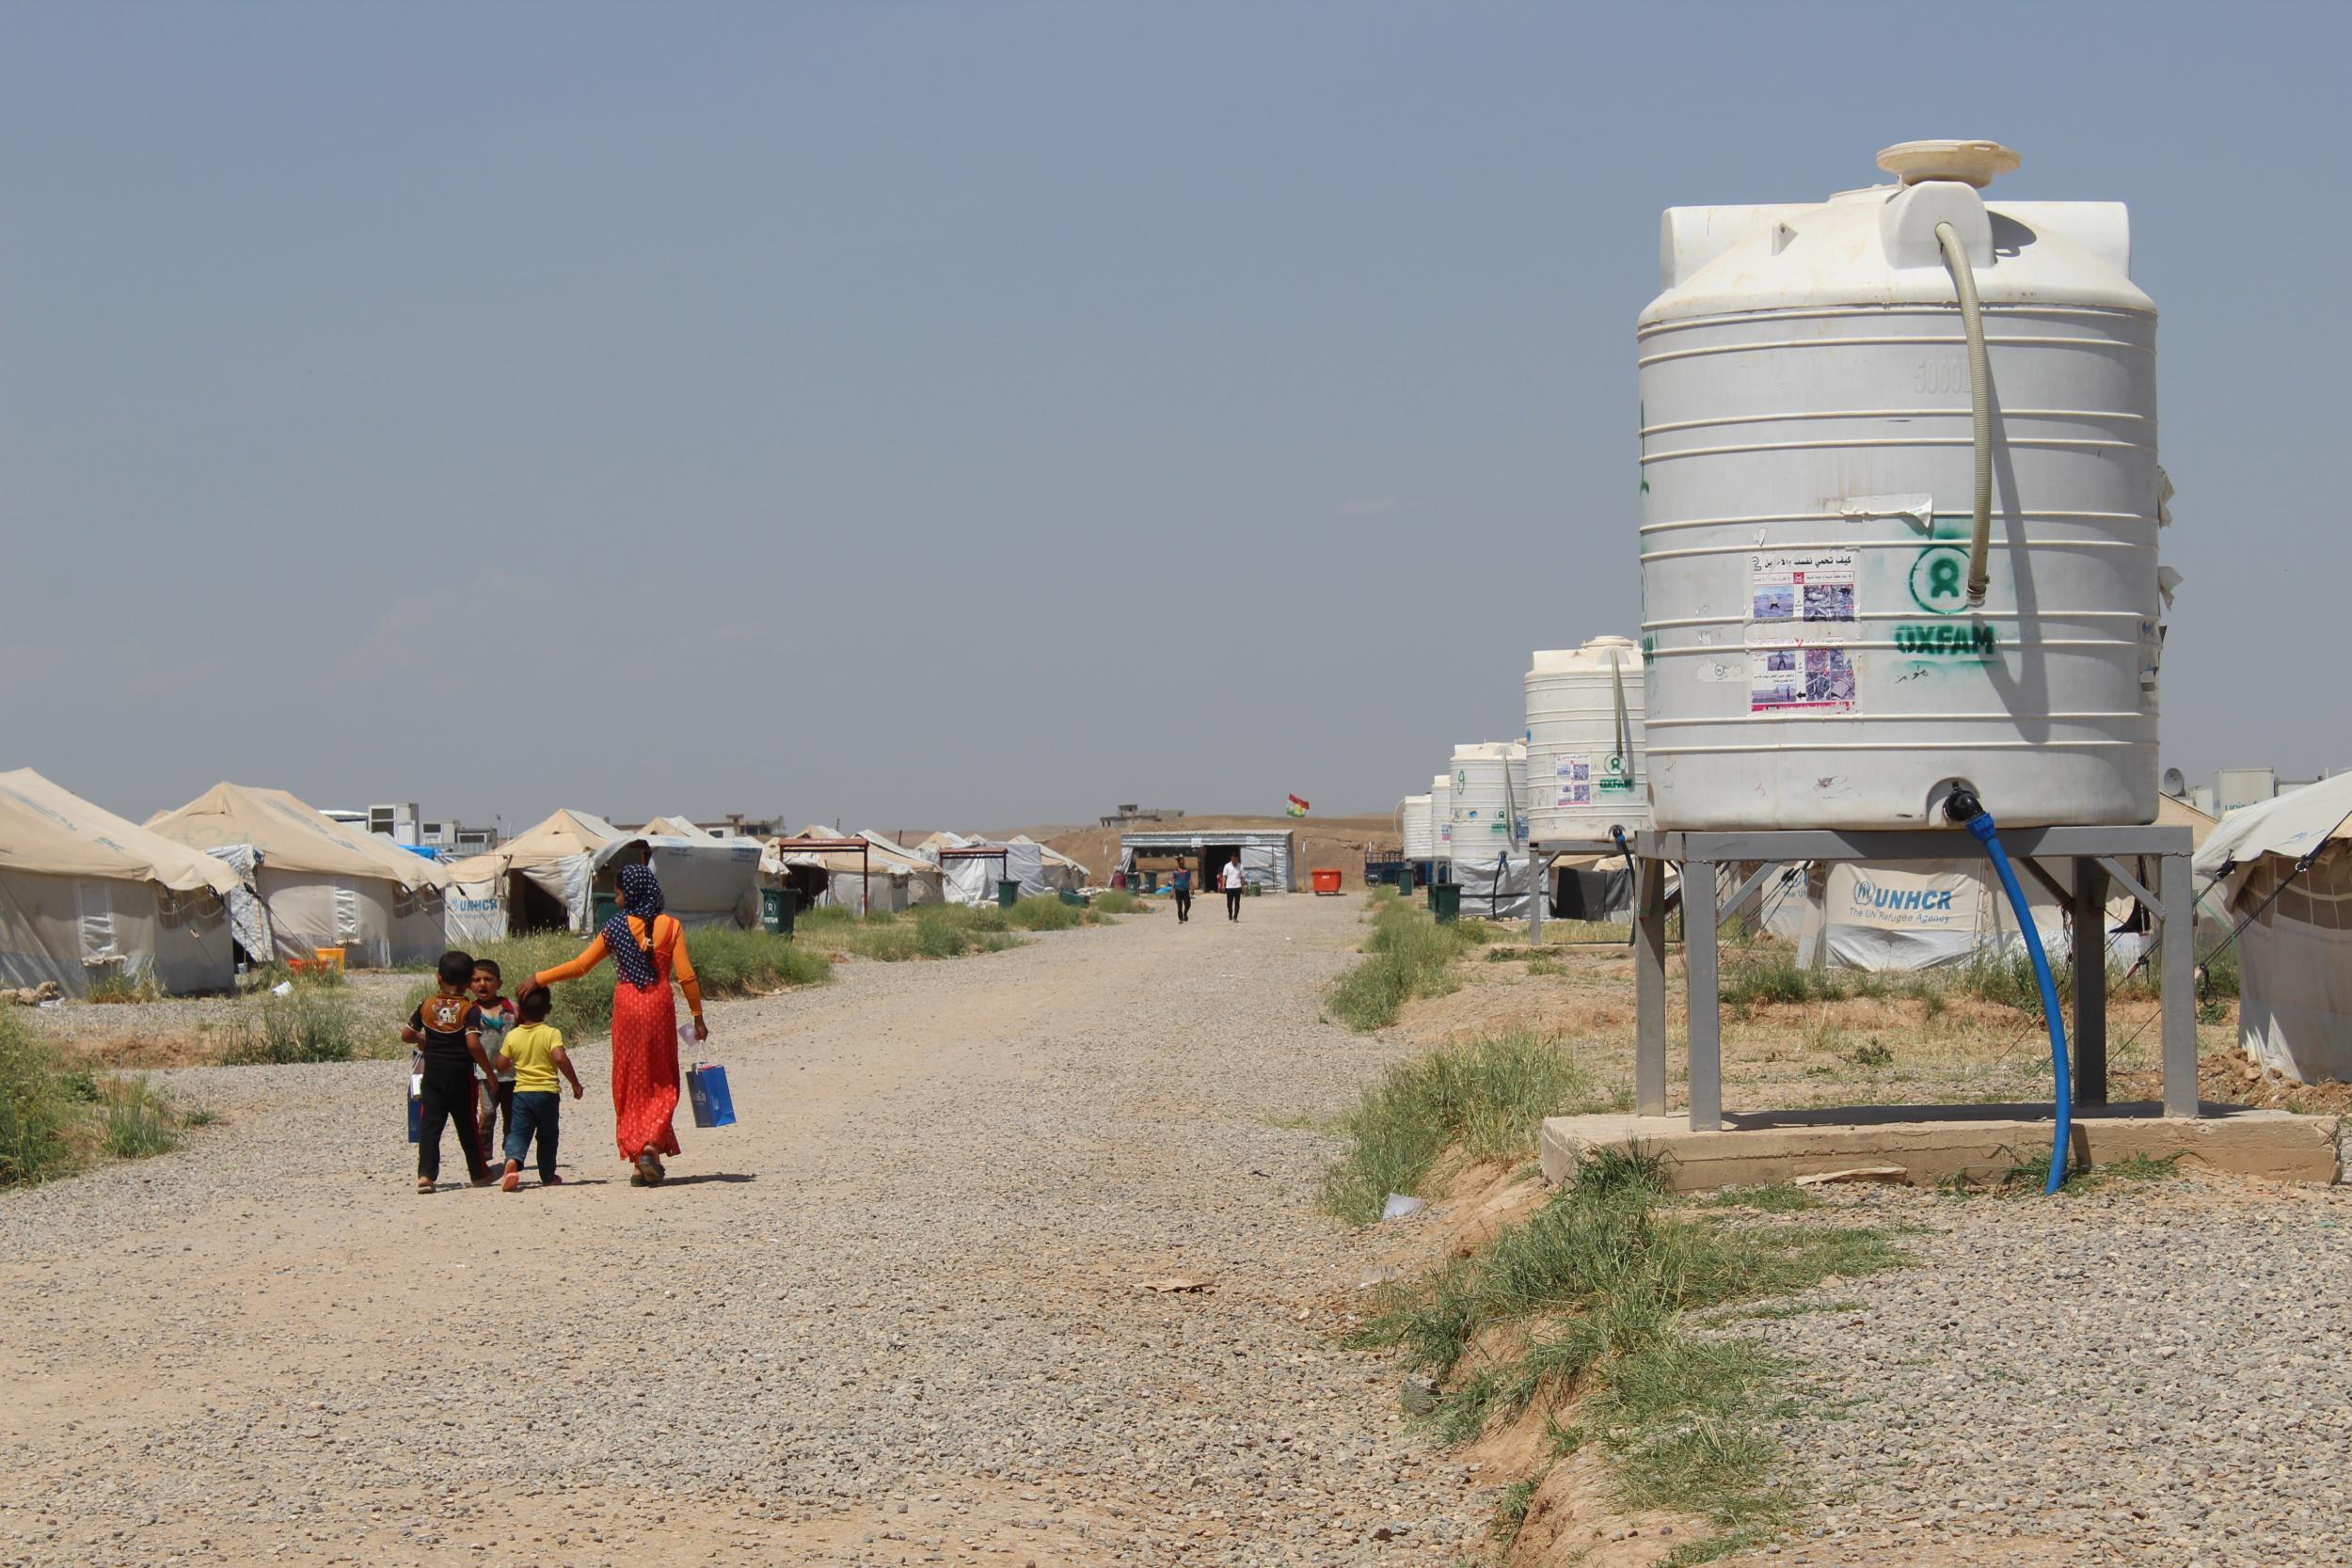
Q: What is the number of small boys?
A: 3